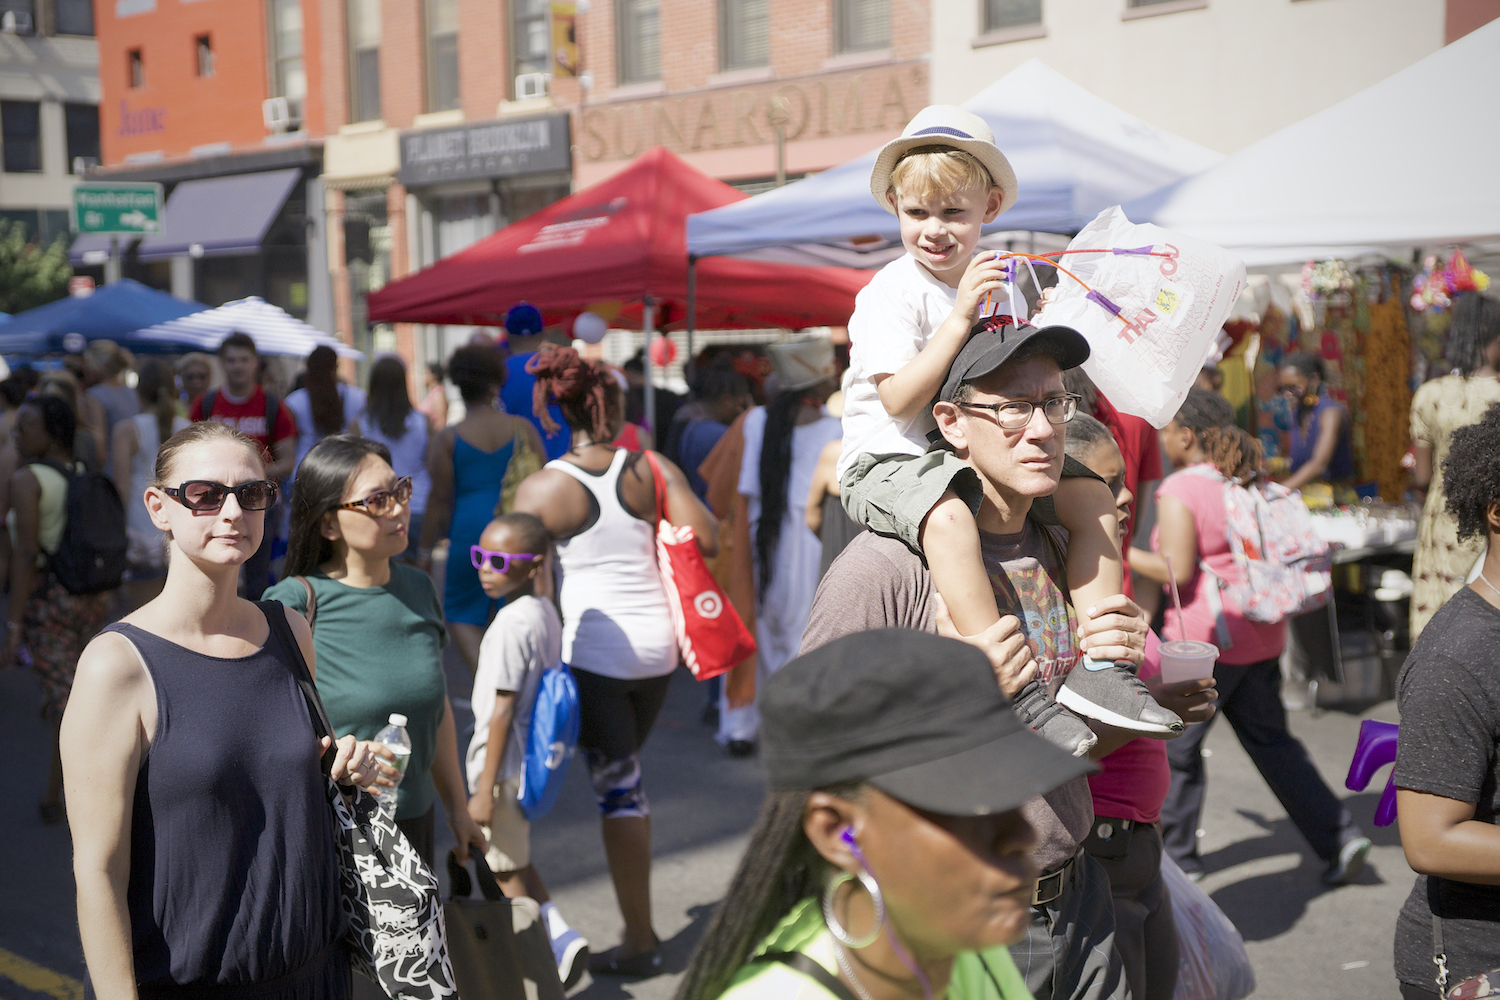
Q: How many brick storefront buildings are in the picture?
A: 3